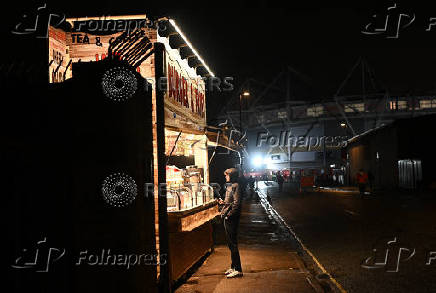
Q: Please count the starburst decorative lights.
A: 2